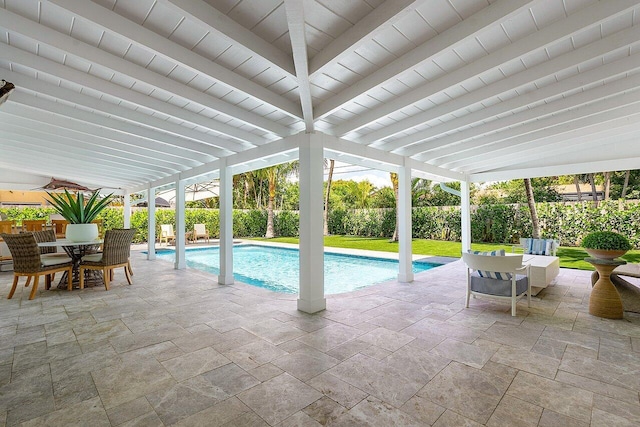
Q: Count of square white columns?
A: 7